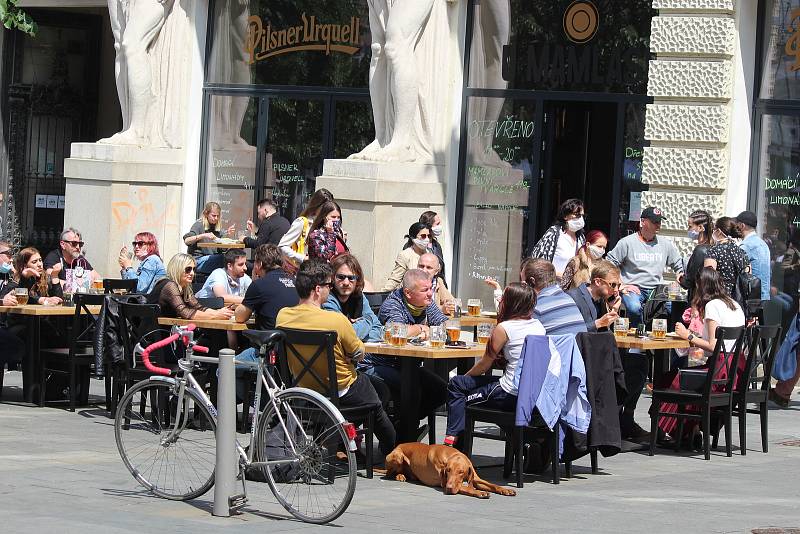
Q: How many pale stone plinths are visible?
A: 2